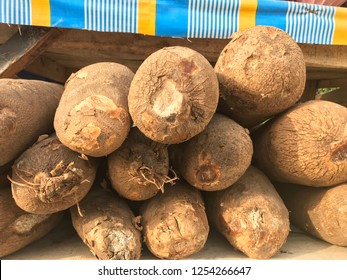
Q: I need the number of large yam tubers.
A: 13